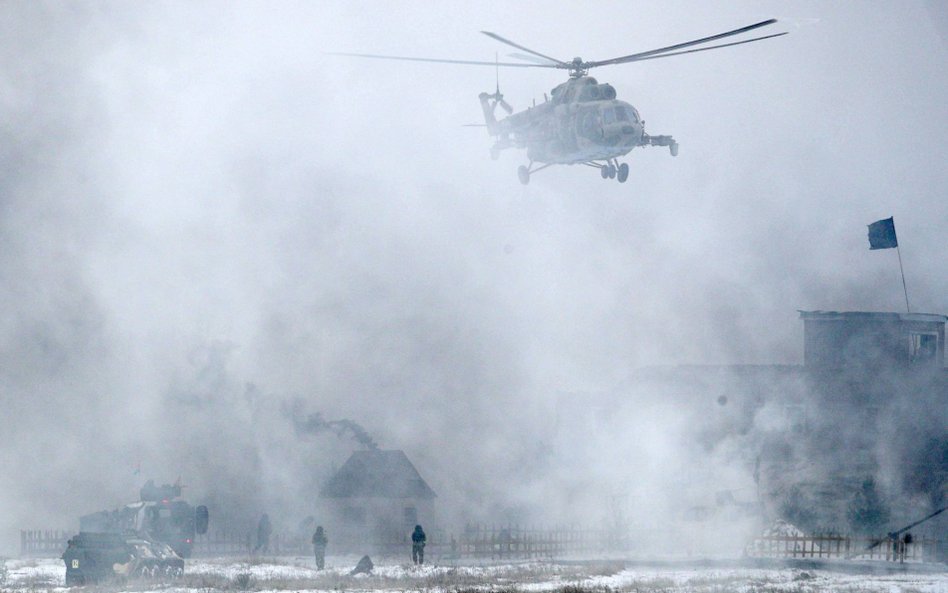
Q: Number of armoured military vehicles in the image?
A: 2